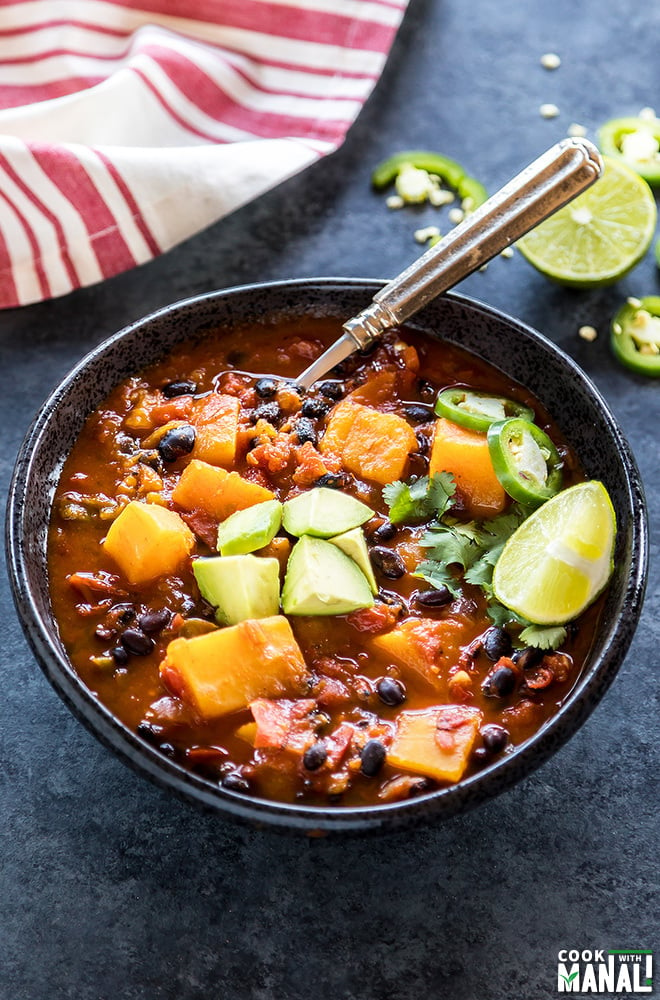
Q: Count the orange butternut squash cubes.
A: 8